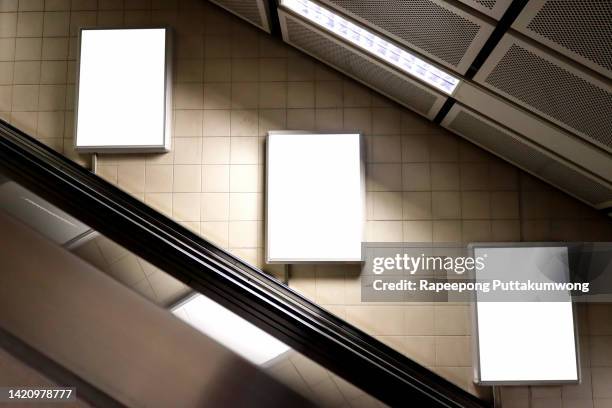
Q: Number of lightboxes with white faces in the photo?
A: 3